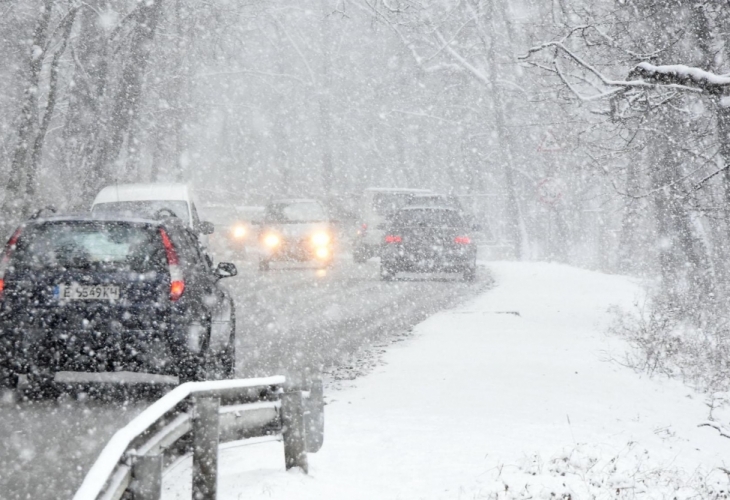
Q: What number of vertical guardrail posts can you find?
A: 3